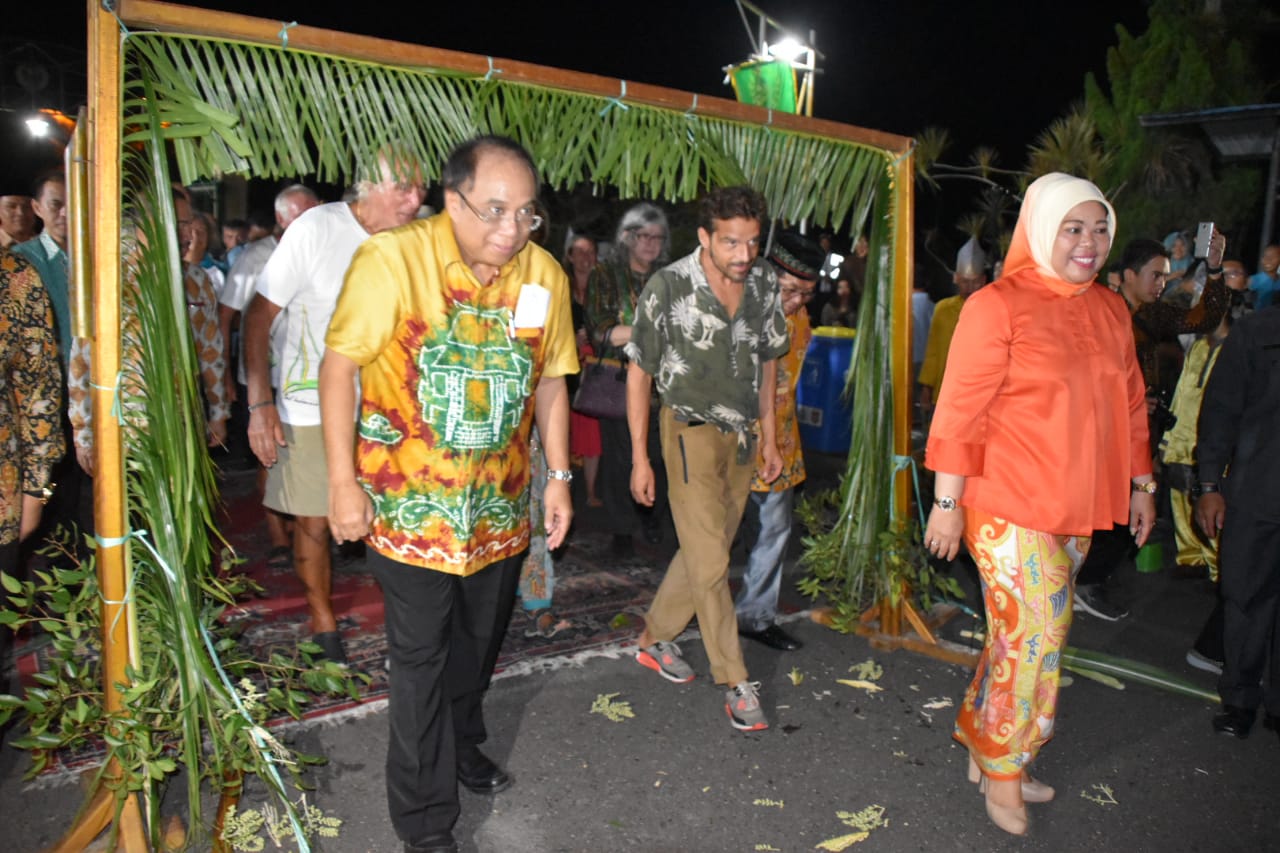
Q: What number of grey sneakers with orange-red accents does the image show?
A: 2